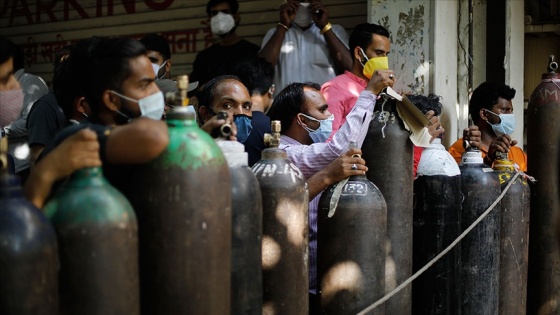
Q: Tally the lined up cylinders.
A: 11